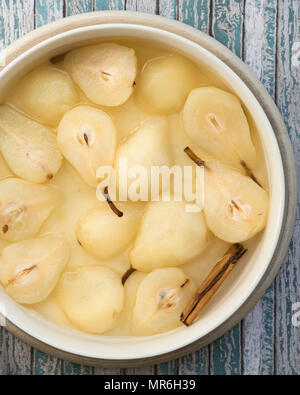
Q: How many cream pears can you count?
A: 14